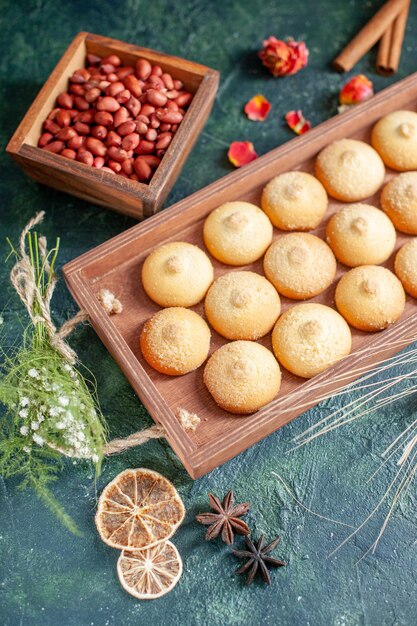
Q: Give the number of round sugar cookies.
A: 14